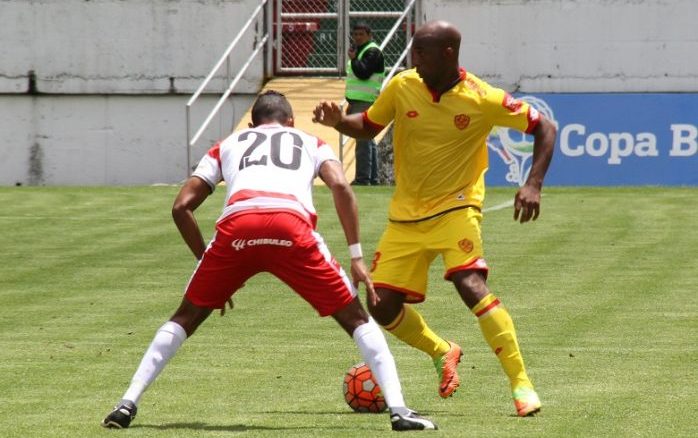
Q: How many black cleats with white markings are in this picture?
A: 2